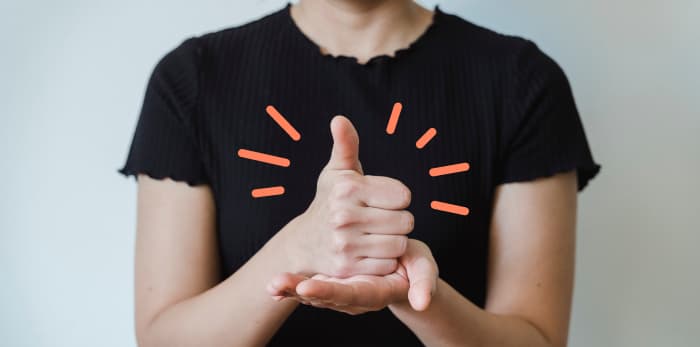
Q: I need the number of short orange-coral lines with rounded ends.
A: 7